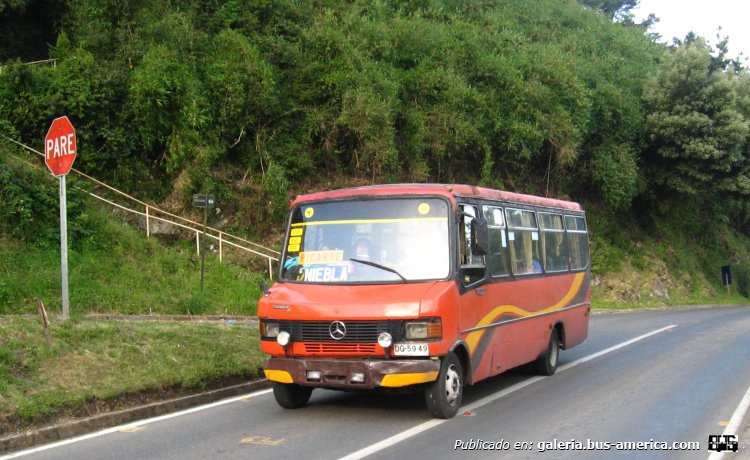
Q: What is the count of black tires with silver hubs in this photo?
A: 2